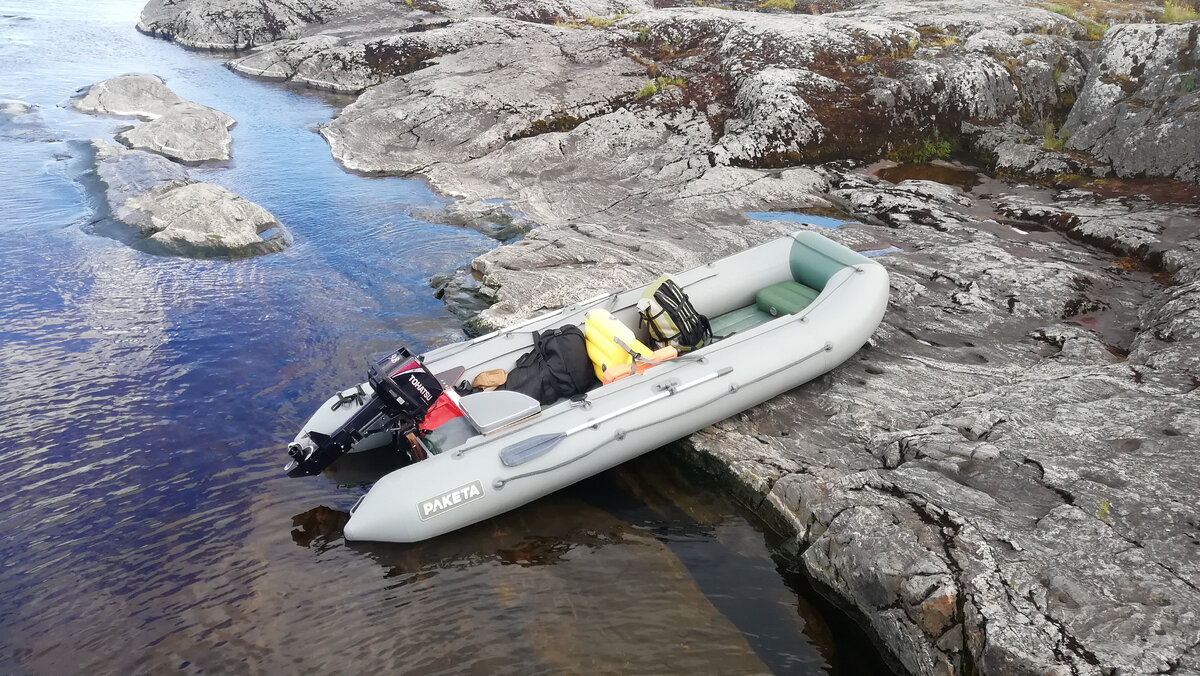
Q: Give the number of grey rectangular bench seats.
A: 1